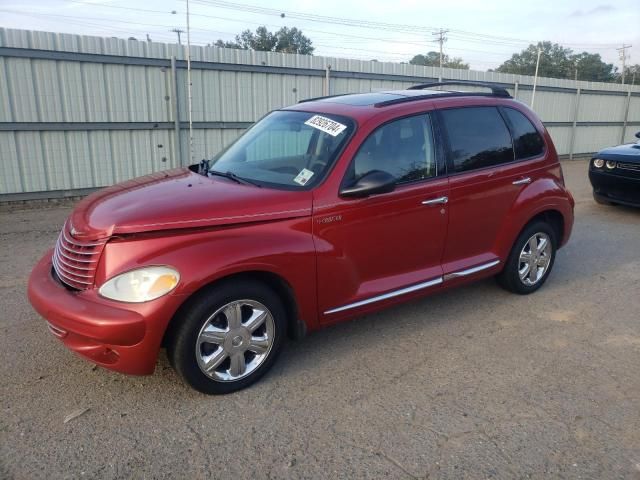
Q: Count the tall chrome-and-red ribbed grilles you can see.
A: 1